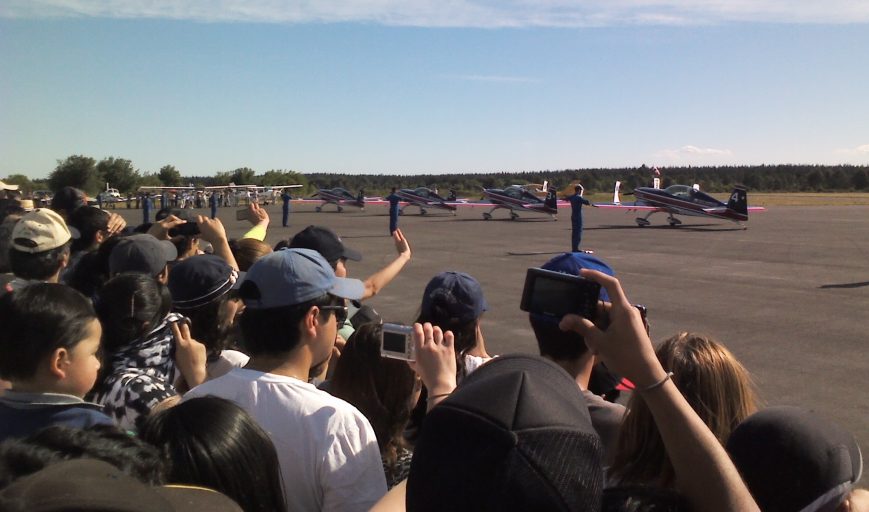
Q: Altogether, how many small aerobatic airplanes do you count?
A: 4